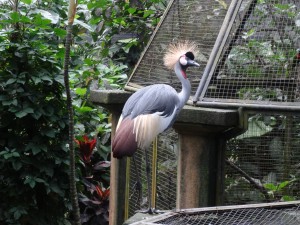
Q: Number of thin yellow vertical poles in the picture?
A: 2